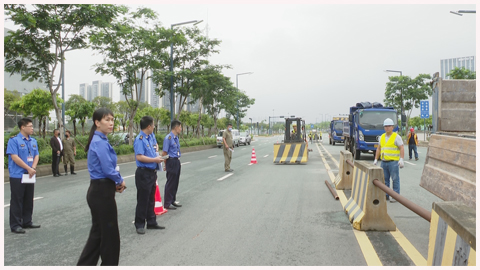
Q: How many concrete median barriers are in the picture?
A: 4